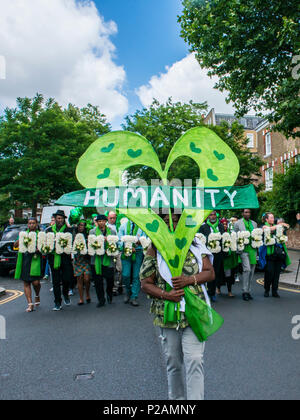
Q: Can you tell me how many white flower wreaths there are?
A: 15